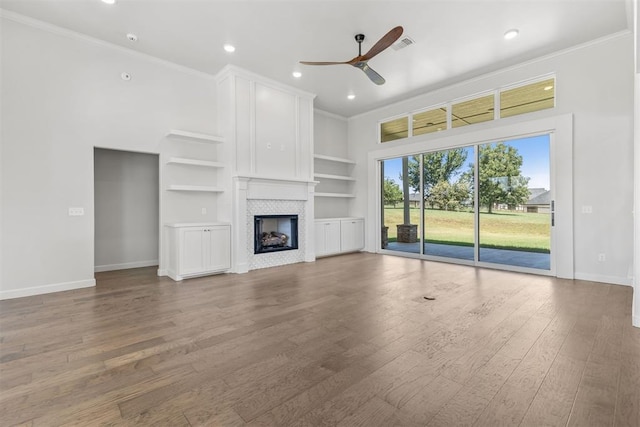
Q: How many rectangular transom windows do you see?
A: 4